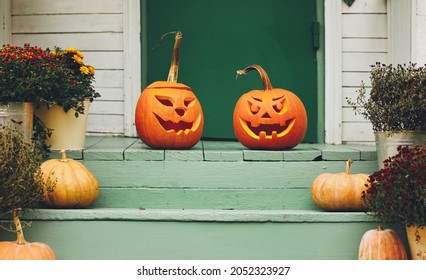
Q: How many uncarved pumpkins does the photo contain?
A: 4